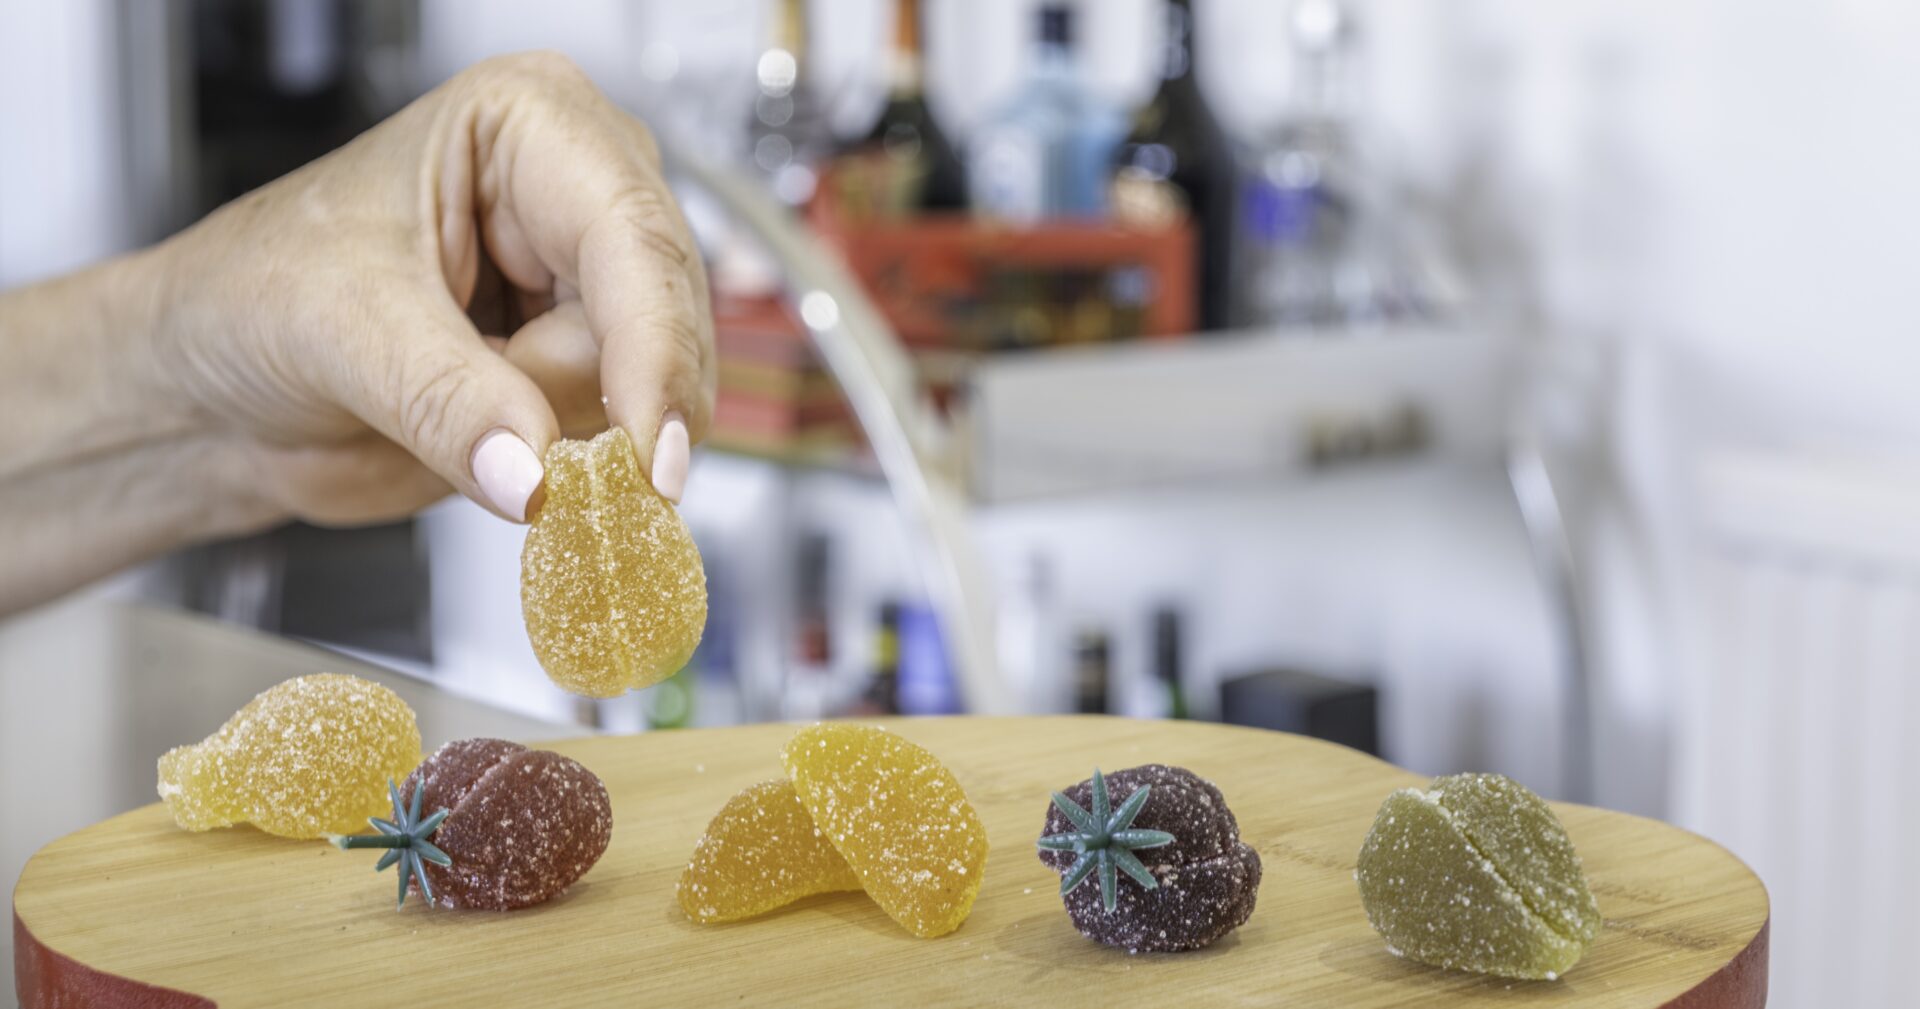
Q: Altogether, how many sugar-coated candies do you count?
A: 7